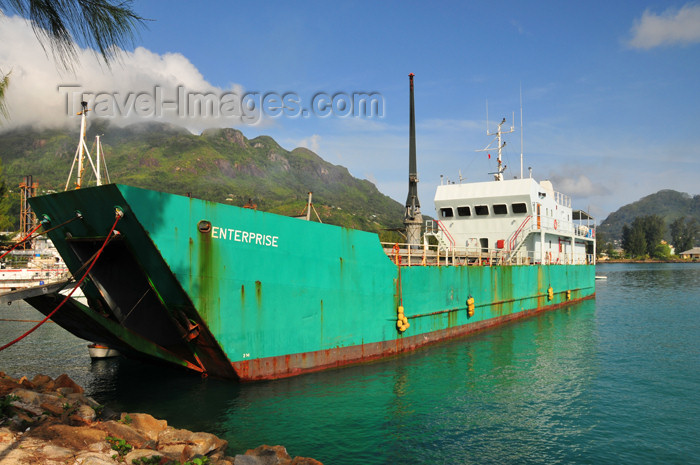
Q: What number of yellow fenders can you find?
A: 4